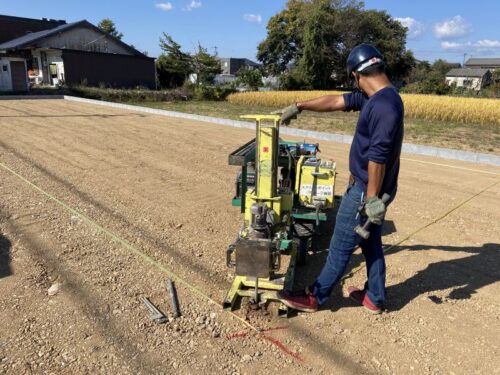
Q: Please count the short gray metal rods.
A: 2